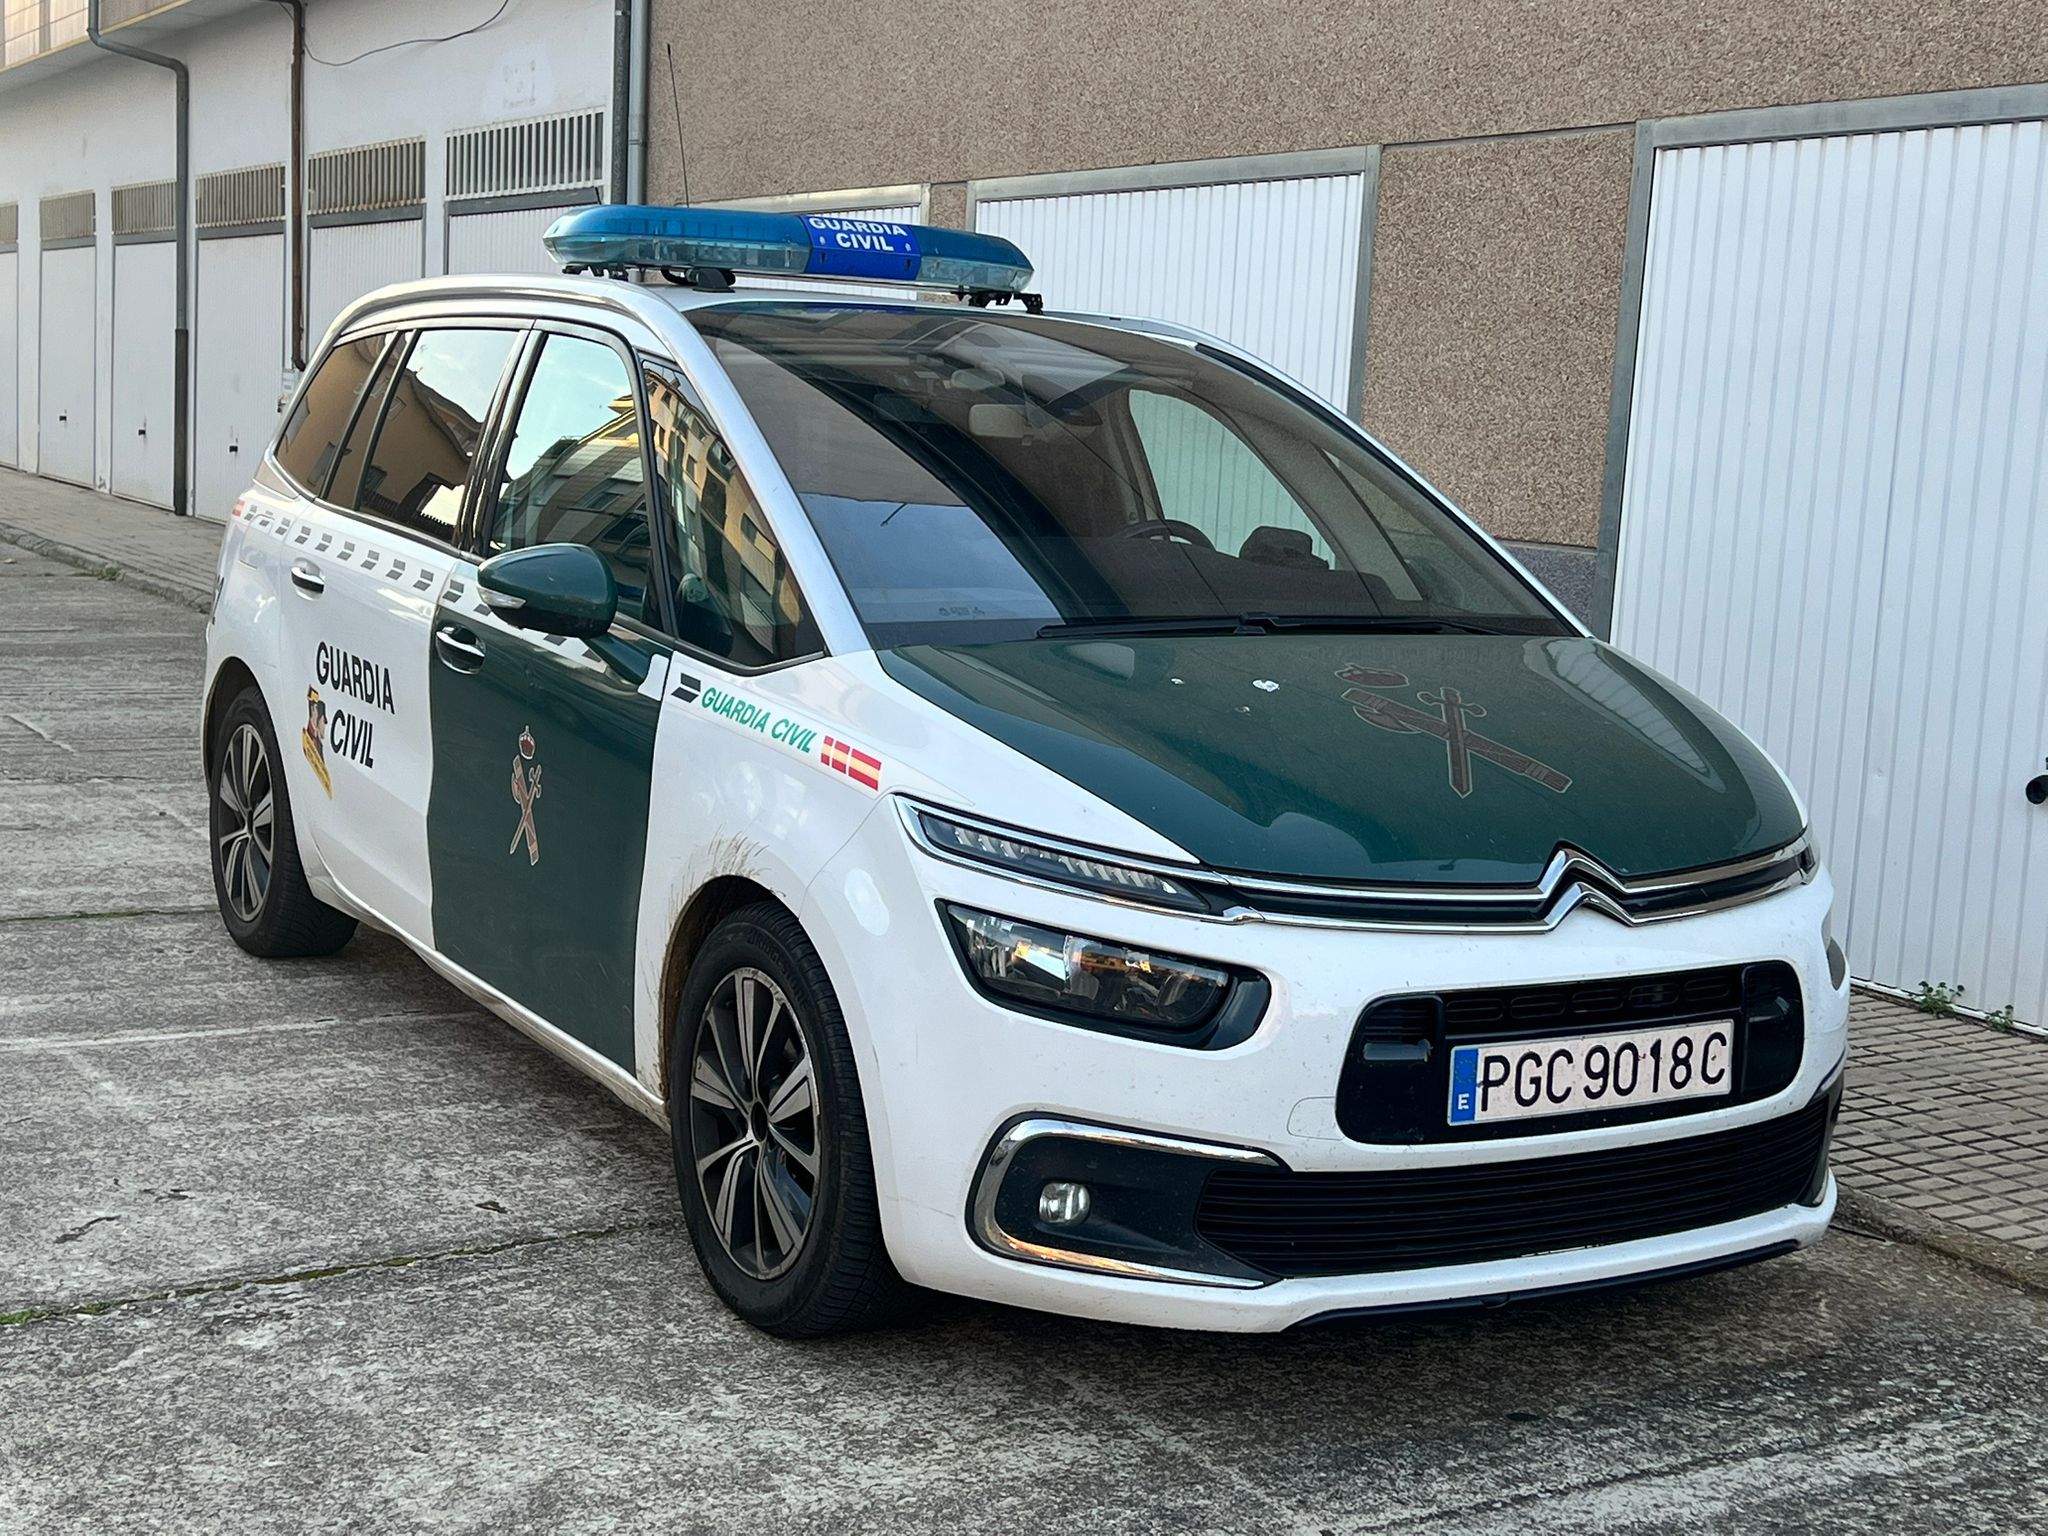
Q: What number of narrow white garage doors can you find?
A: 6